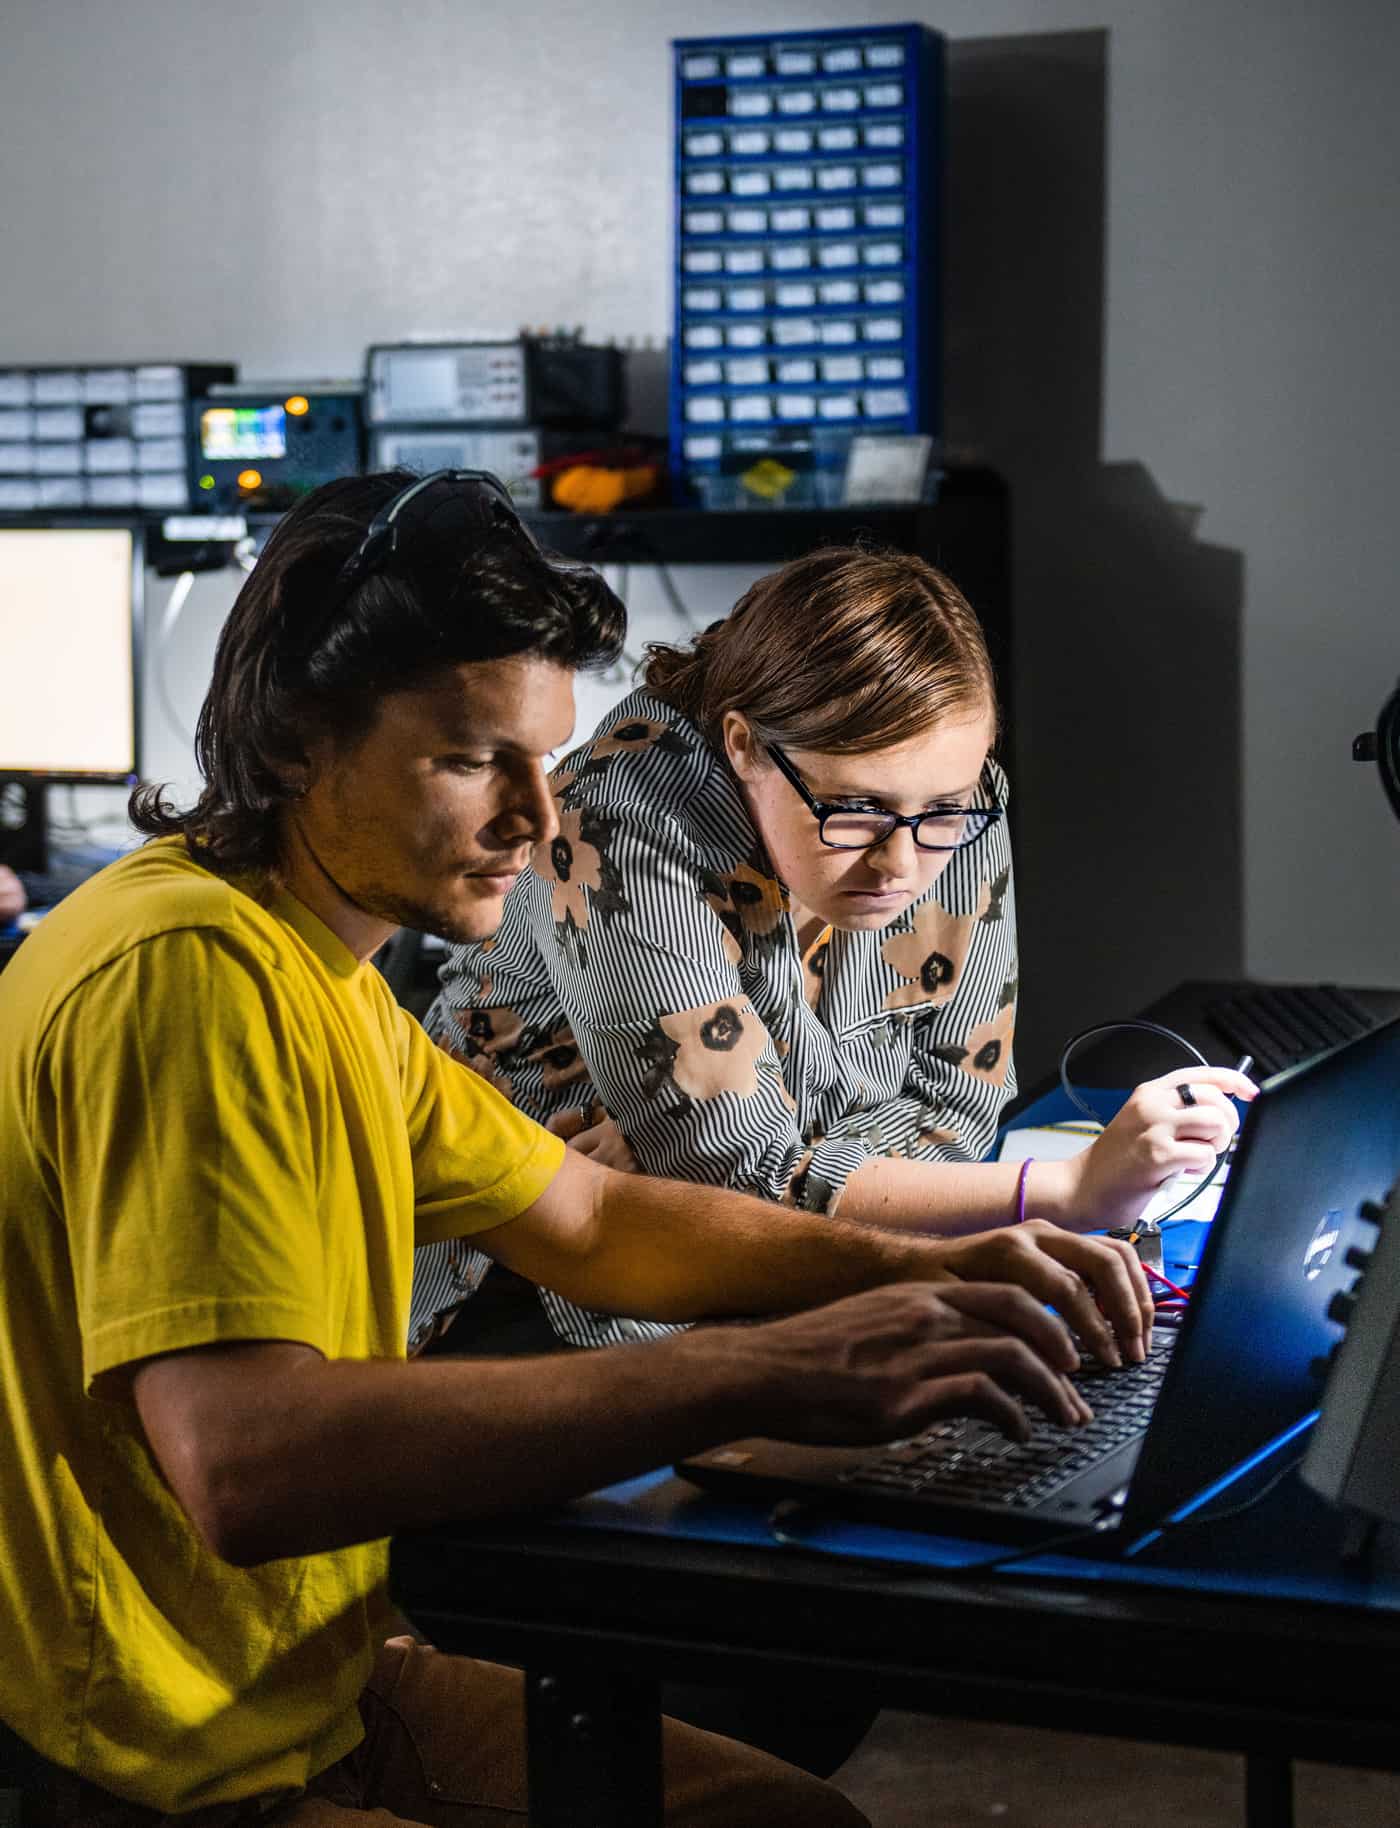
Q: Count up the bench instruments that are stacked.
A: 2